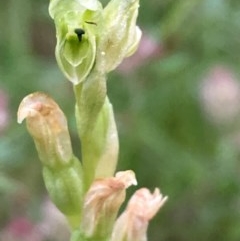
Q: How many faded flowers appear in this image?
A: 3